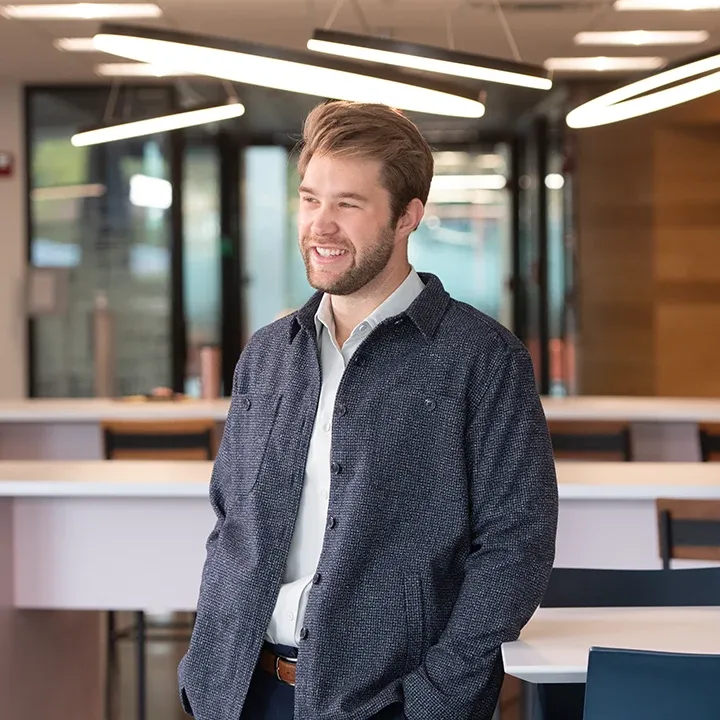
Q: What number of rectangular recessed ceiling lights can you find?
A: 6